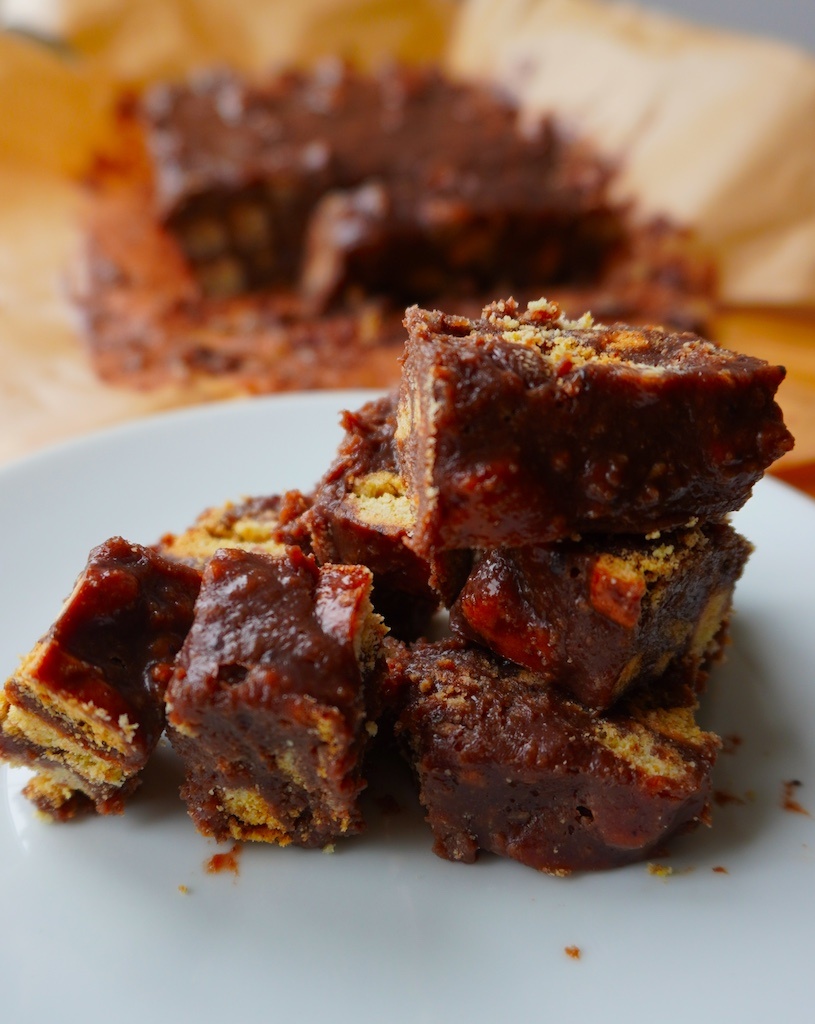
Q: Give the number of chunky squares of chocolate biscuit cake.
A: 7